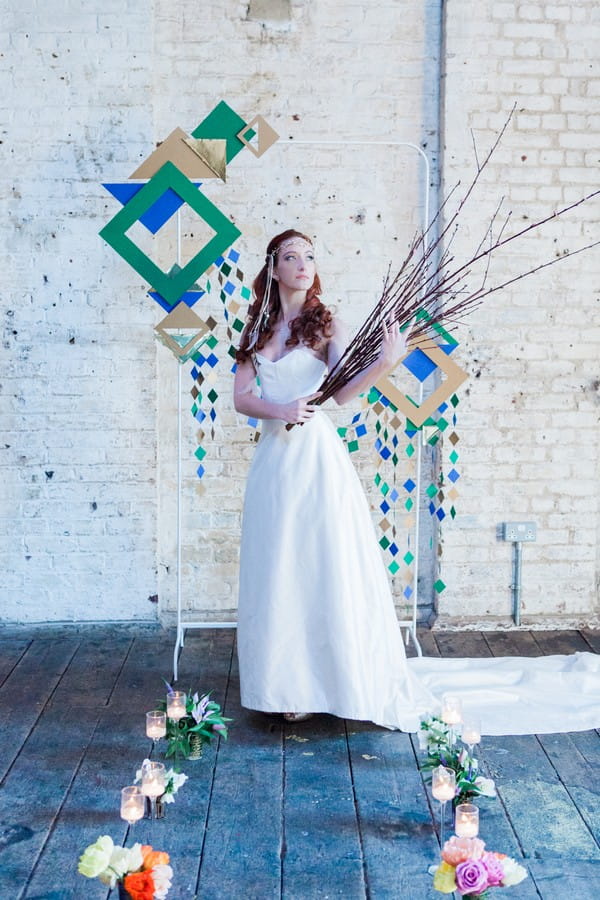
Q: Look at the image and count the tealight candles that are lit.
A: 8